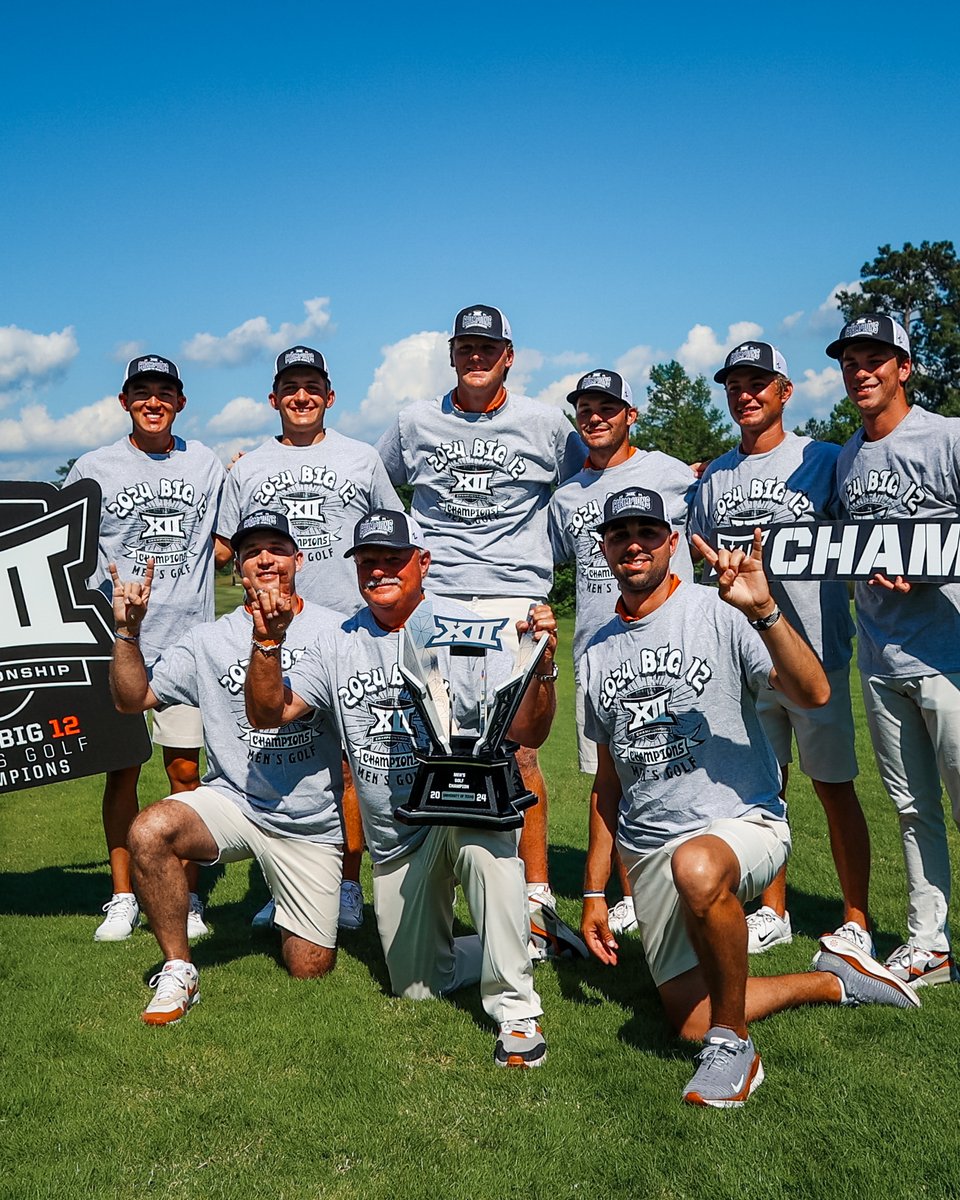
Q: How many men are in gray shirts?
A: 9